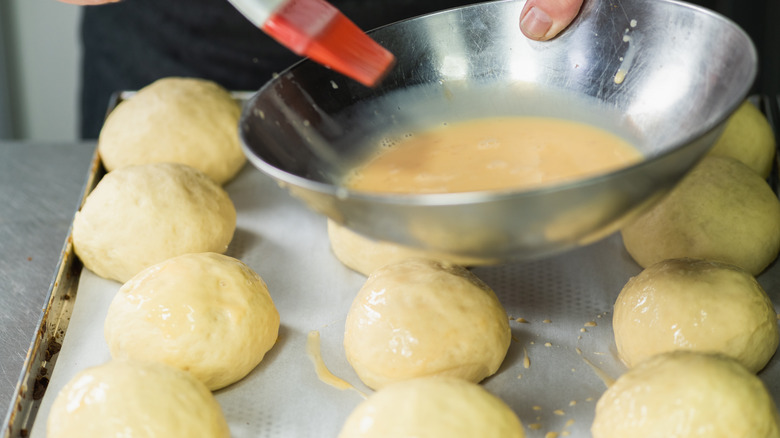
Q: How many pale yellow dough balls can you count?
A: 11